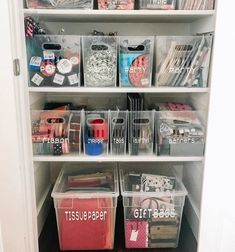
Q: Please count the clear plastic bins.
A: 15